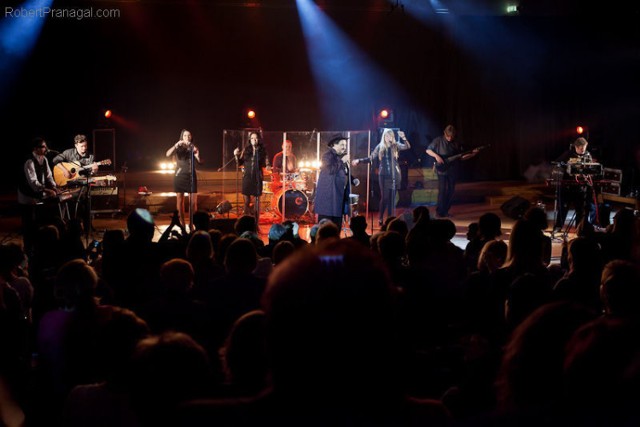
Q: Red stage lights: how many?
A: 4